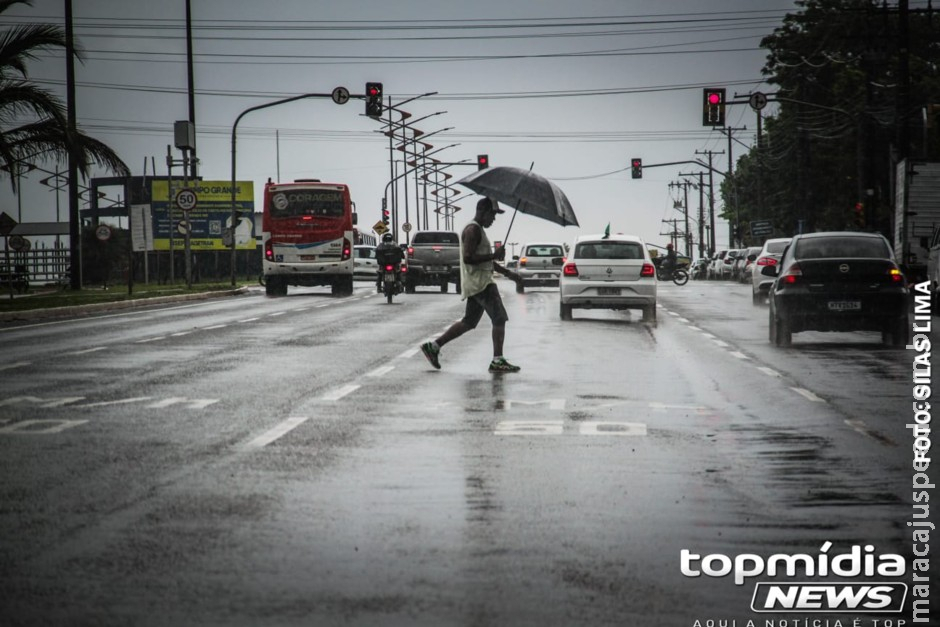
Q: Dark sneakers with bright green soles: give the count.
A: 2